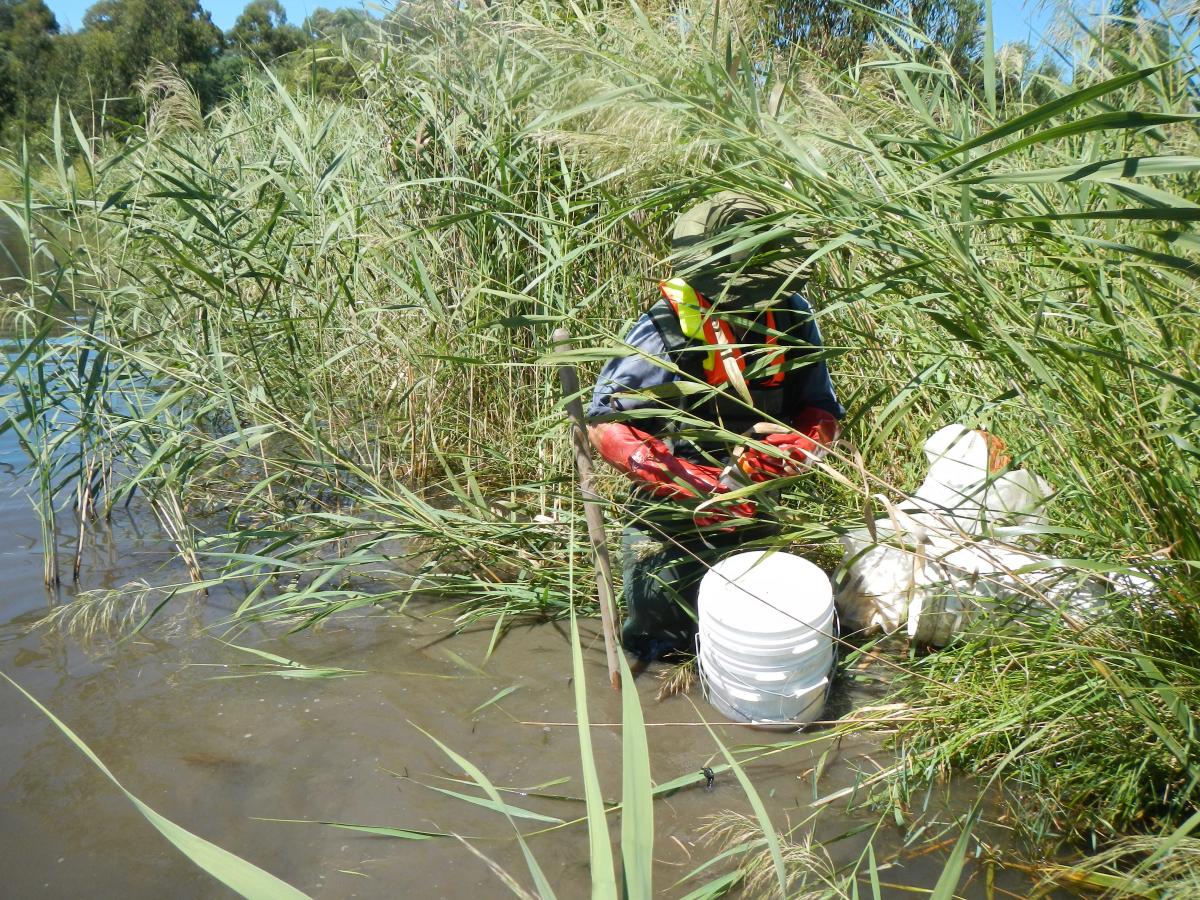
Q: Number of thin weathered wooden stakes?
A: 1